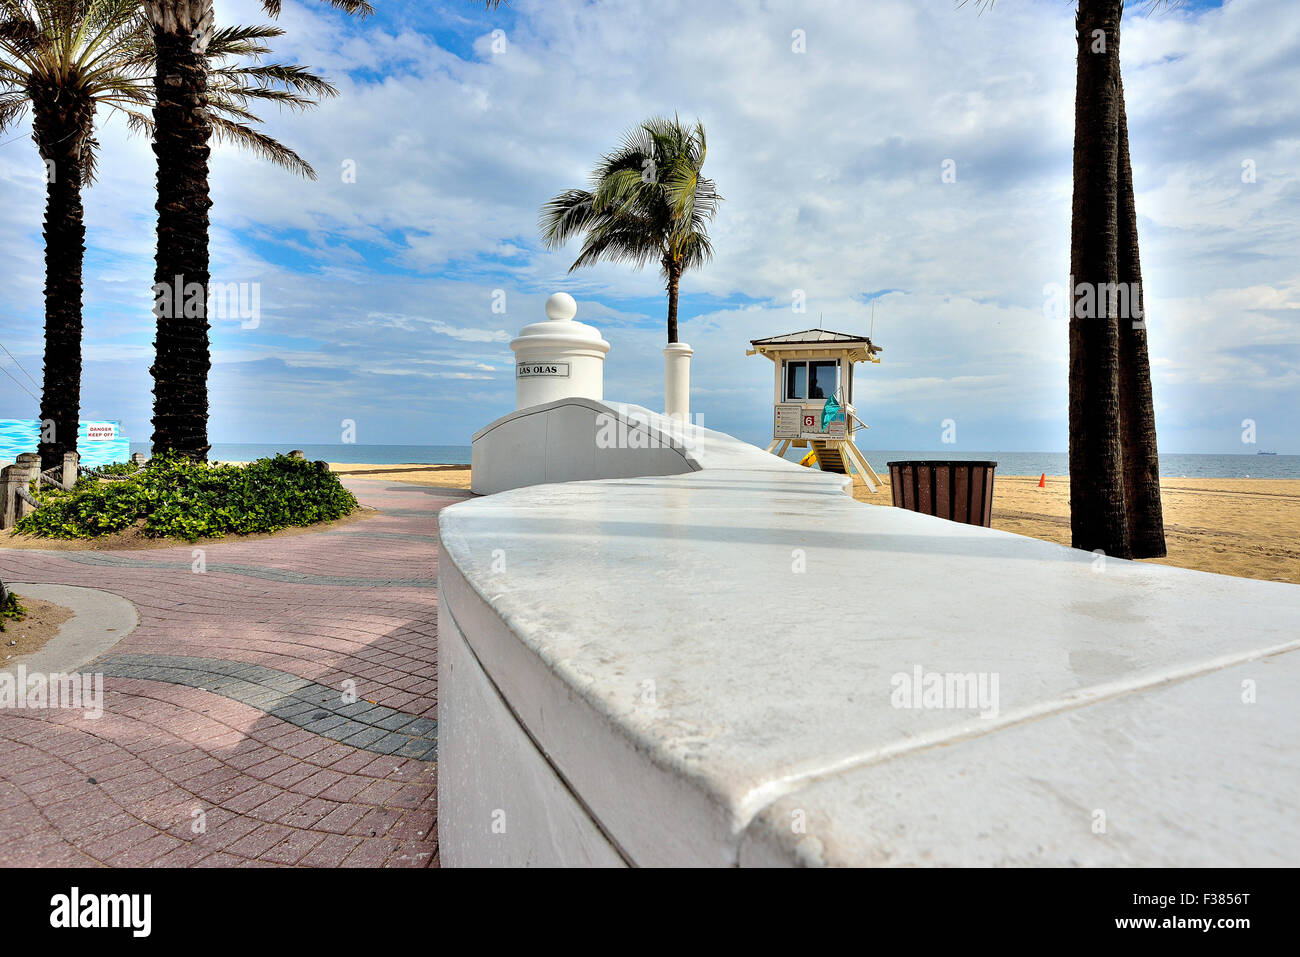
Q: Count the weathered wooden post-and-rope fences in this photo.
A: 1